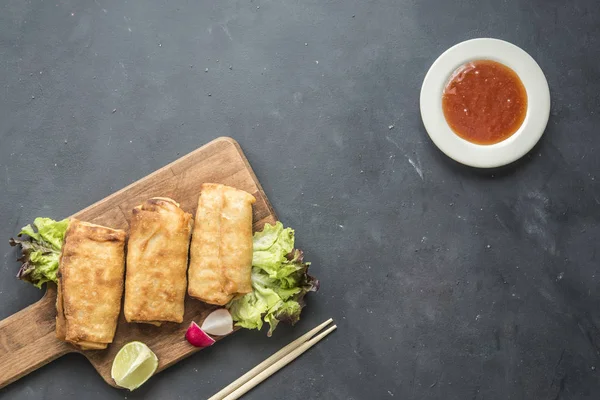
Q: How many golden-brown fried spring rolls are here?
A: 3